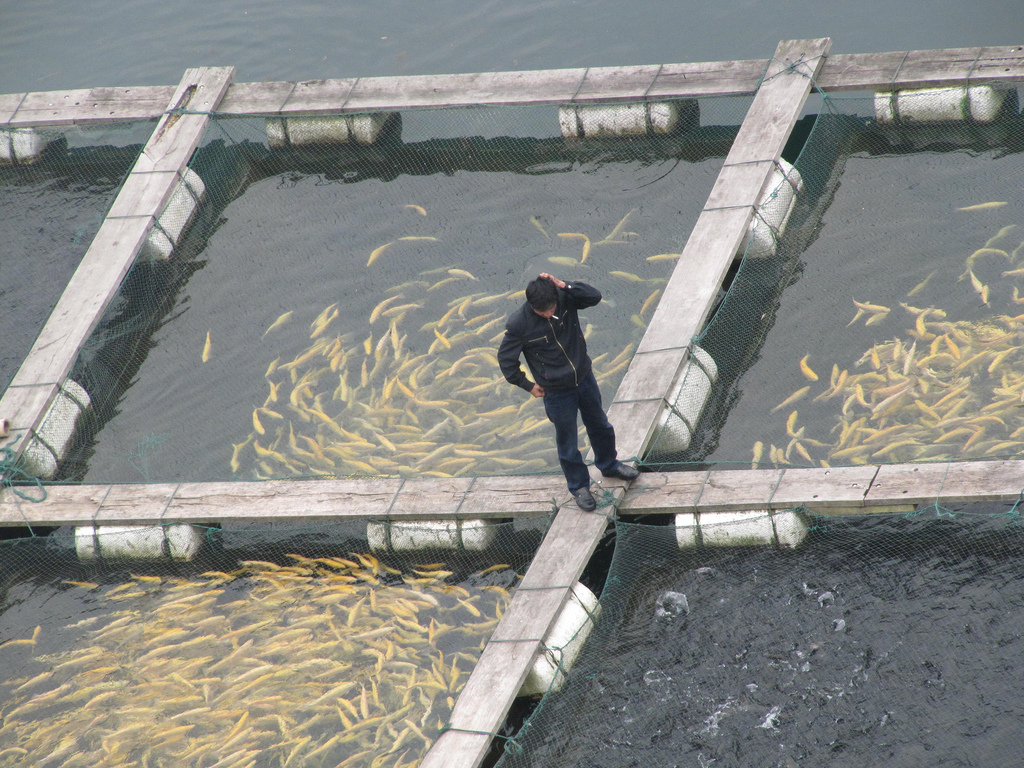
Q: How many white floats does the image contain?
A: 12